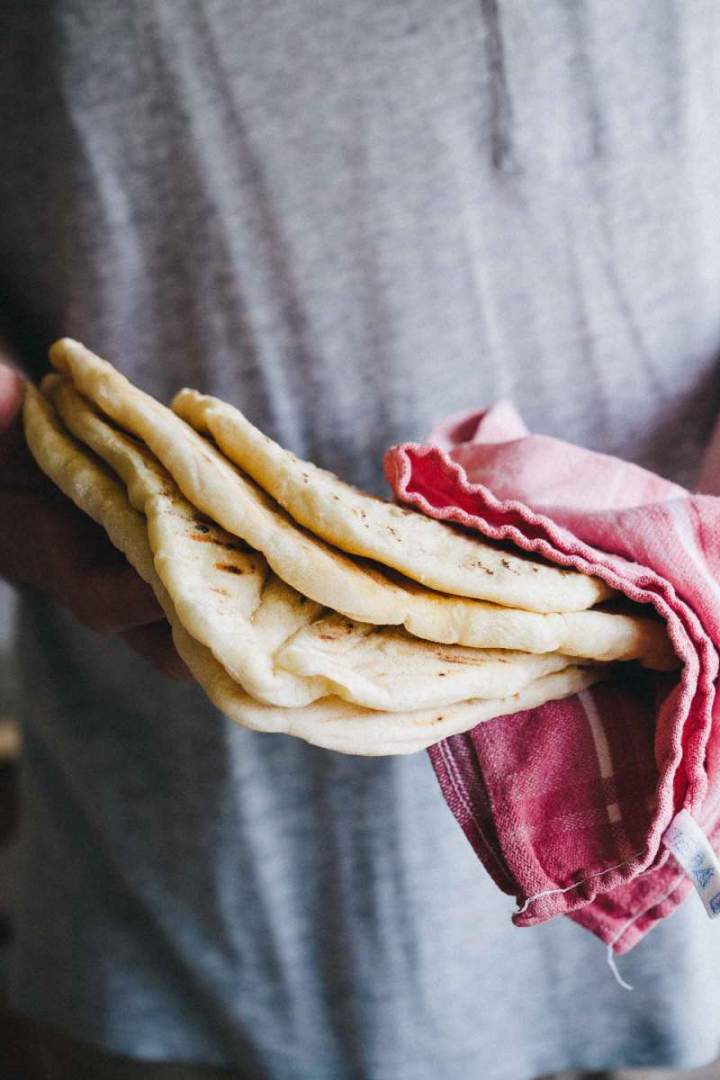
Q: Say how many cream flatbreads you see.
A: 4